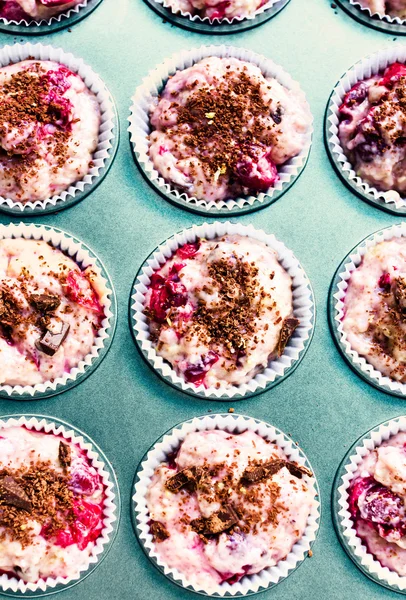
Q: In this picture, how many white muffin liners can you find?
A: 12